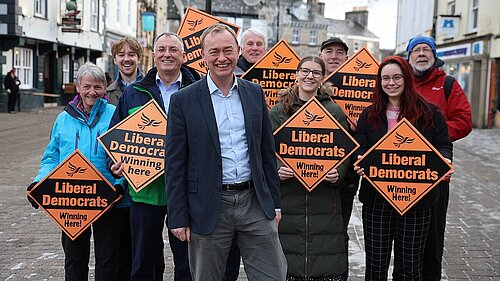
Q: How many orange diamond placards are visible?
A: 7